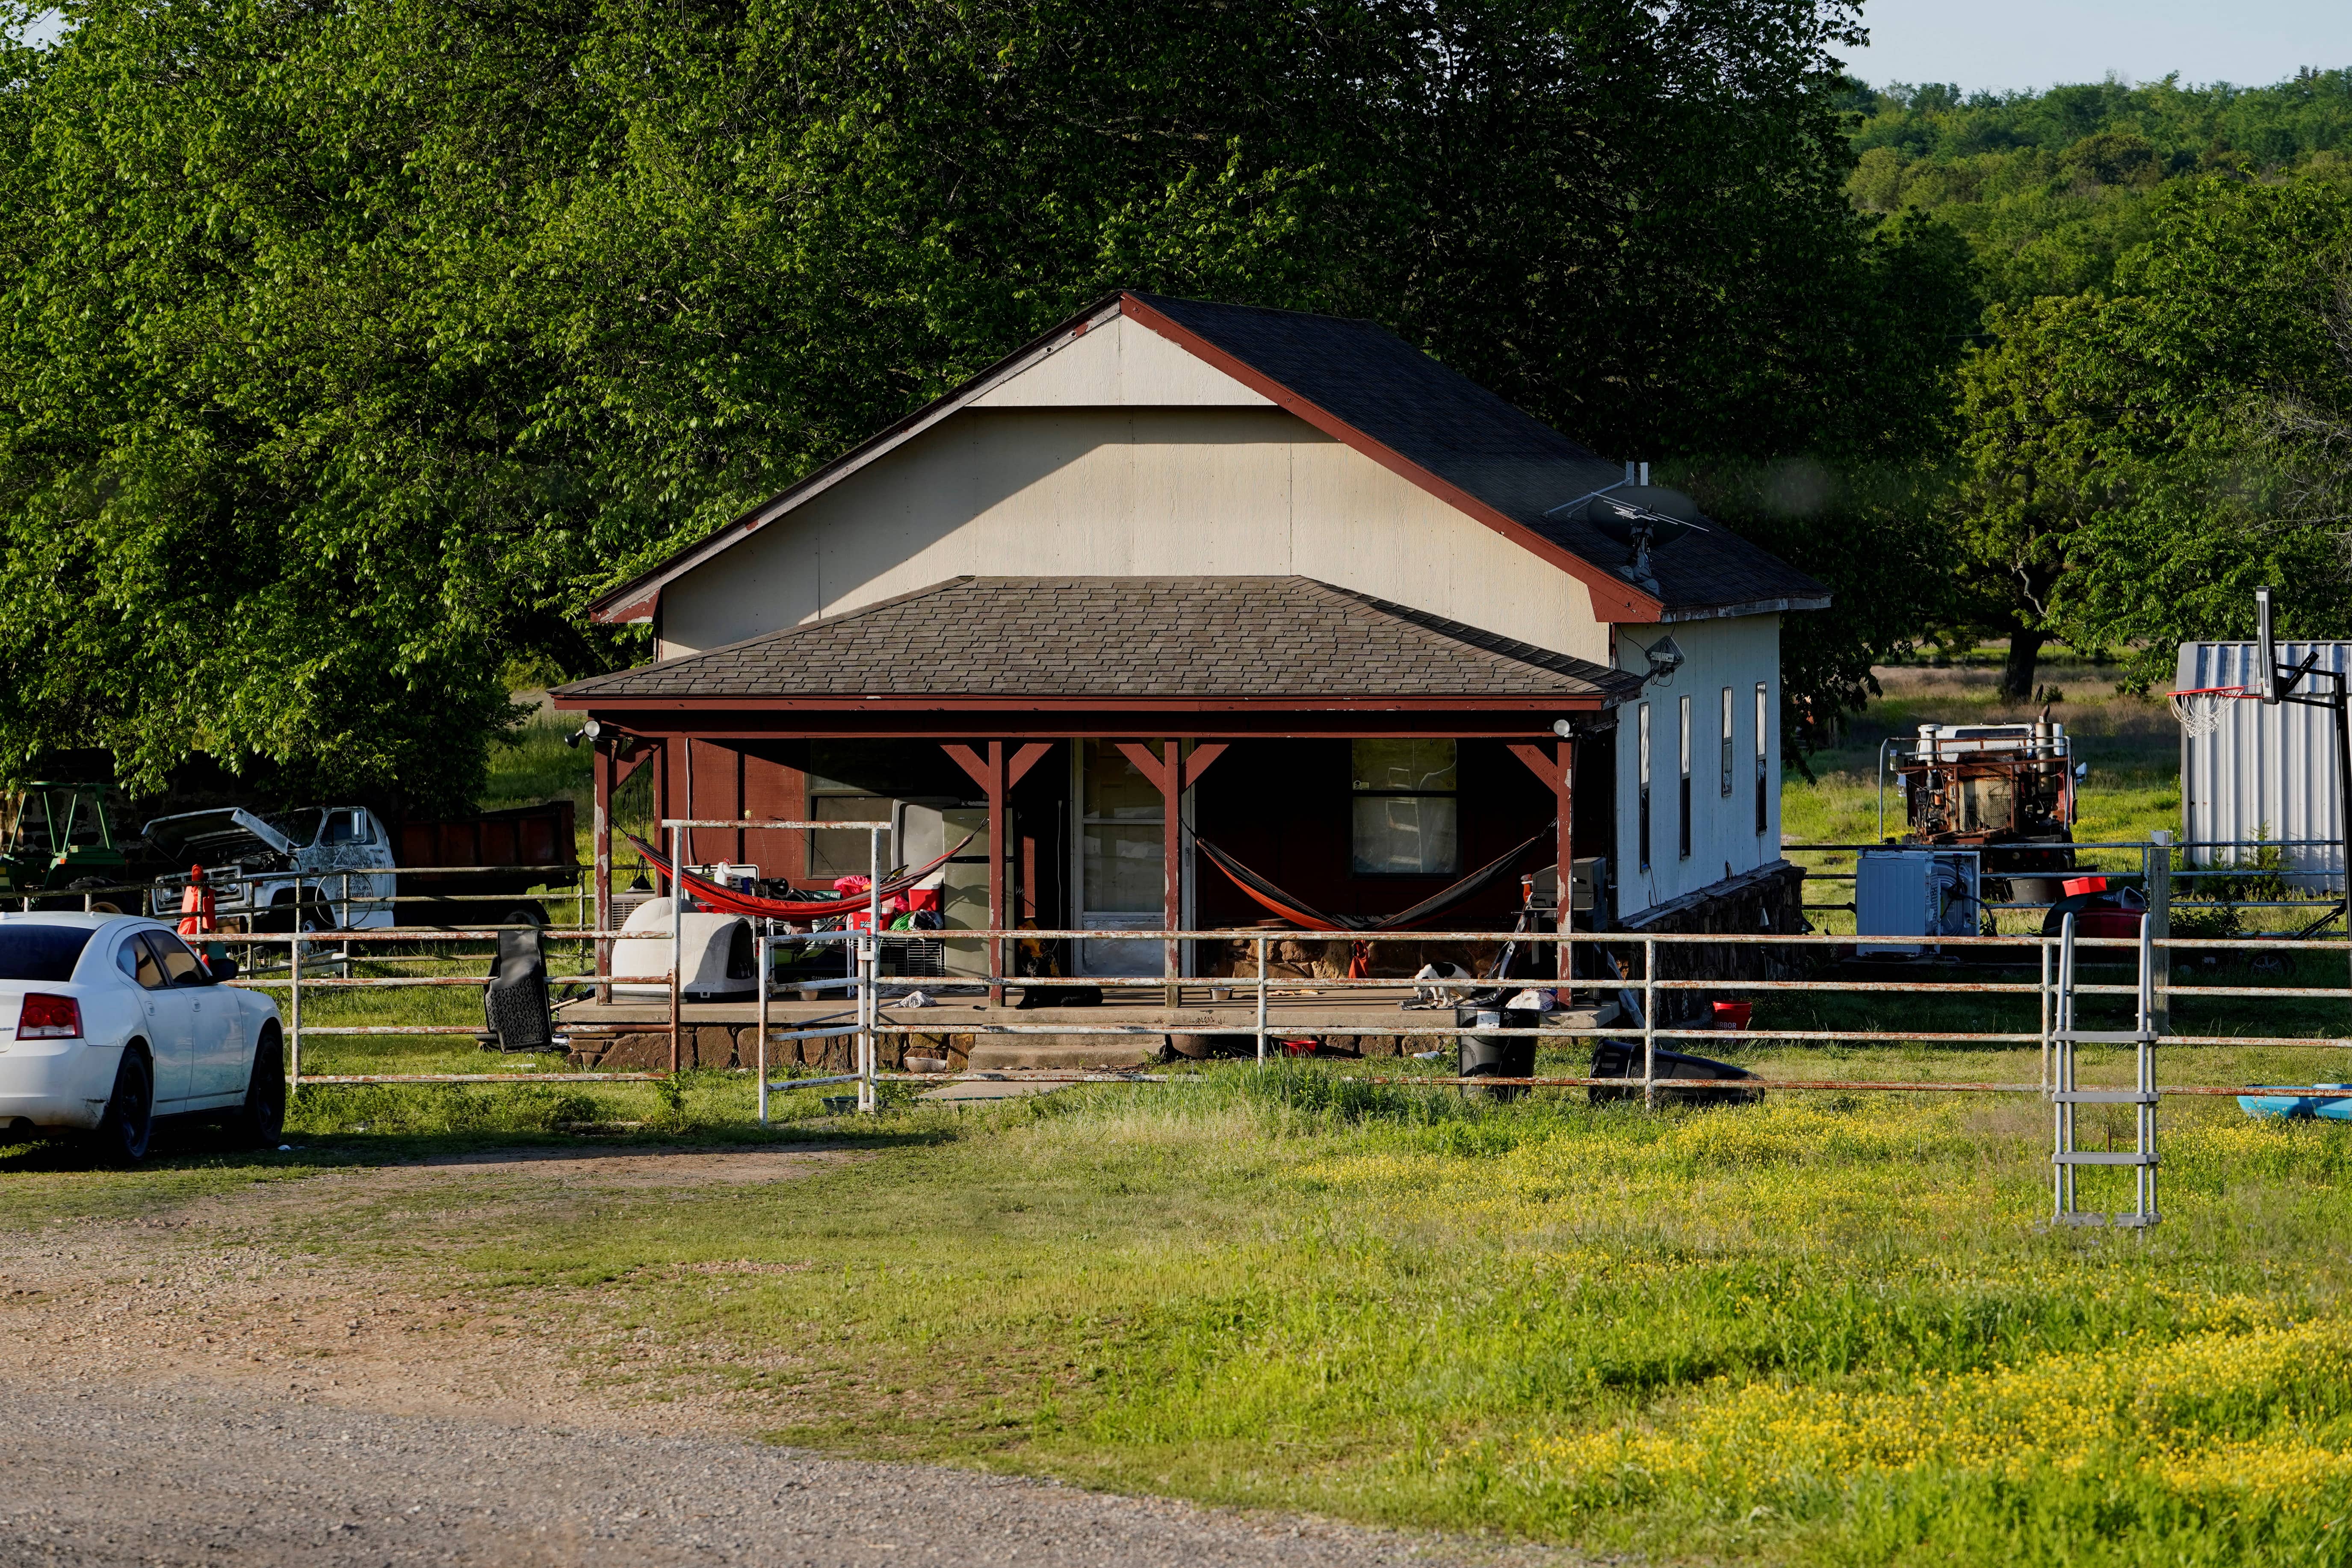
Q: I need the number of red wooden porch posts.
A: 4